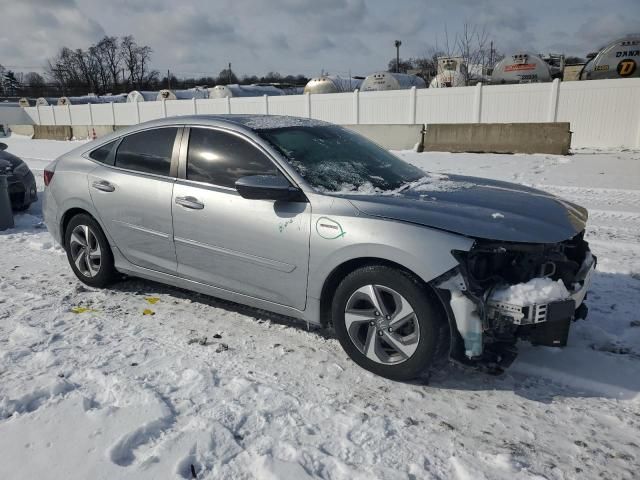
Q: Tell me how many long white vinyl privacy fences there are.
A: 1